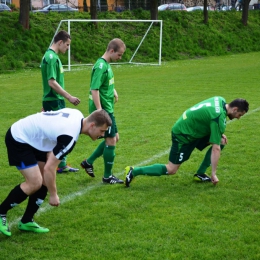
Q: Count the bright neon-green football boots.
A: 2